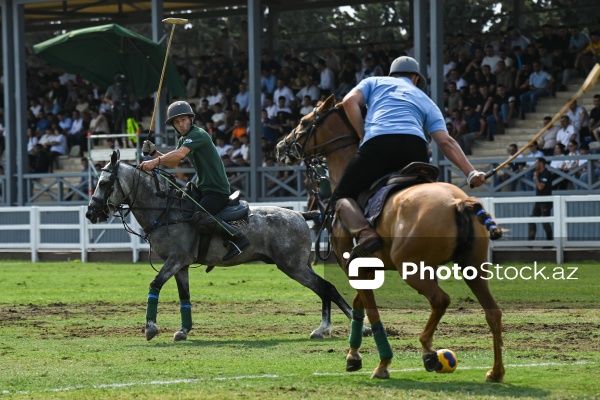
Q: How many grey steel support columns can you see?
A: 6